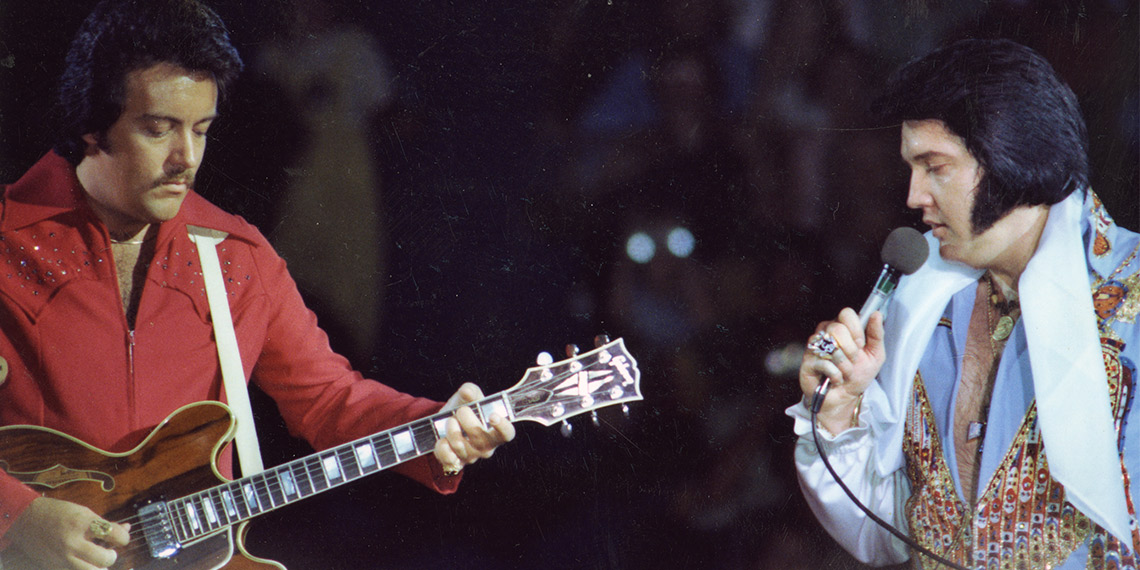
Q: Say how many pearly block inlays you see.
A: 10